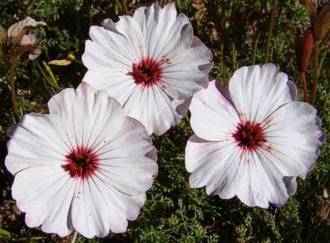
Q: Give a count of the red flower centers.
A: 3